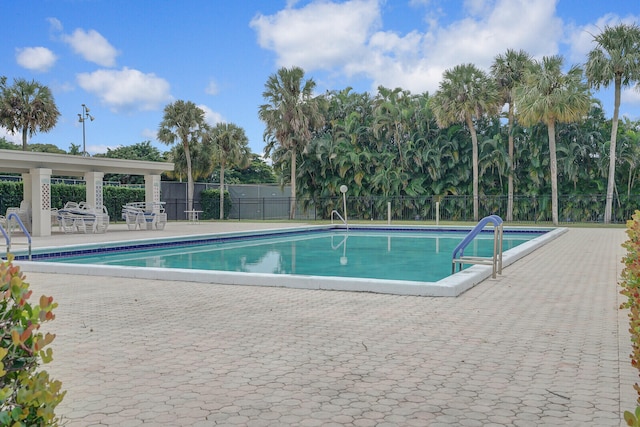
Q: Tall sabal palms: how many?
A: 8